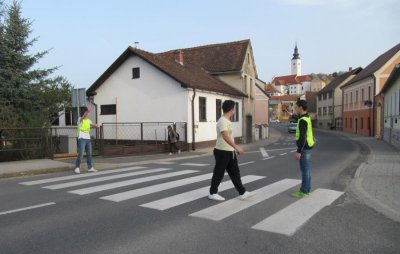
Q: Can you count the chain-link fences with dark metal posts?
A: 1